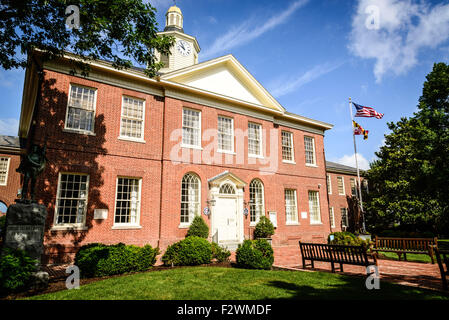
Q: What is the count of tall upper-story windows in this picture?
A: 7